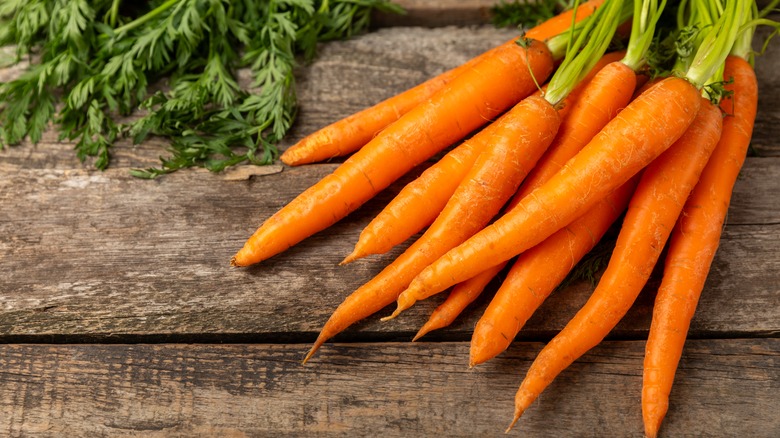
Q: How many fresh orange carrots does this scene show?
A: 9